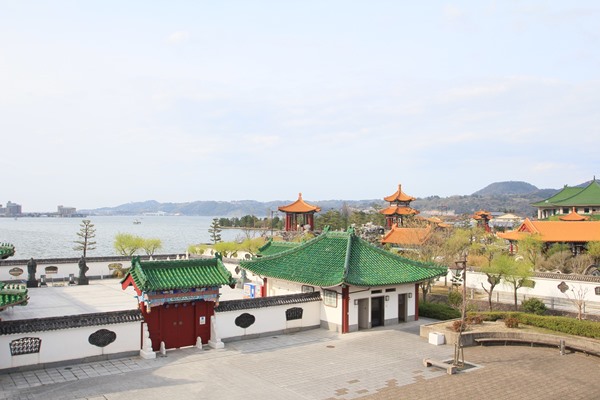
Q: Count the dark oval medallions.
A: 2